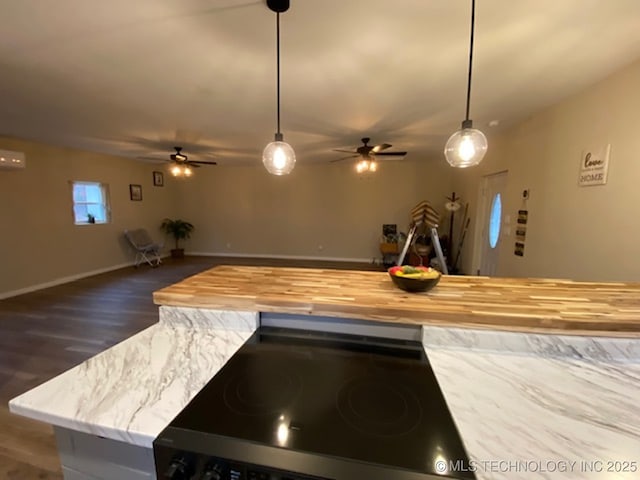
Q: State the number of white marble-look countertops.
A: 2